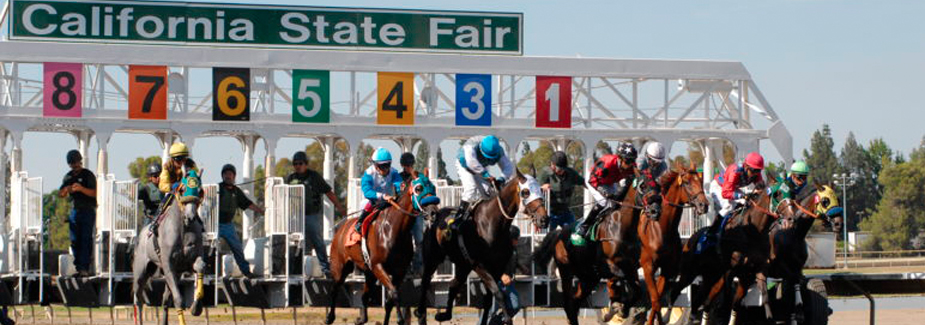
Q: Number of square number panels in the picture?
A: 7